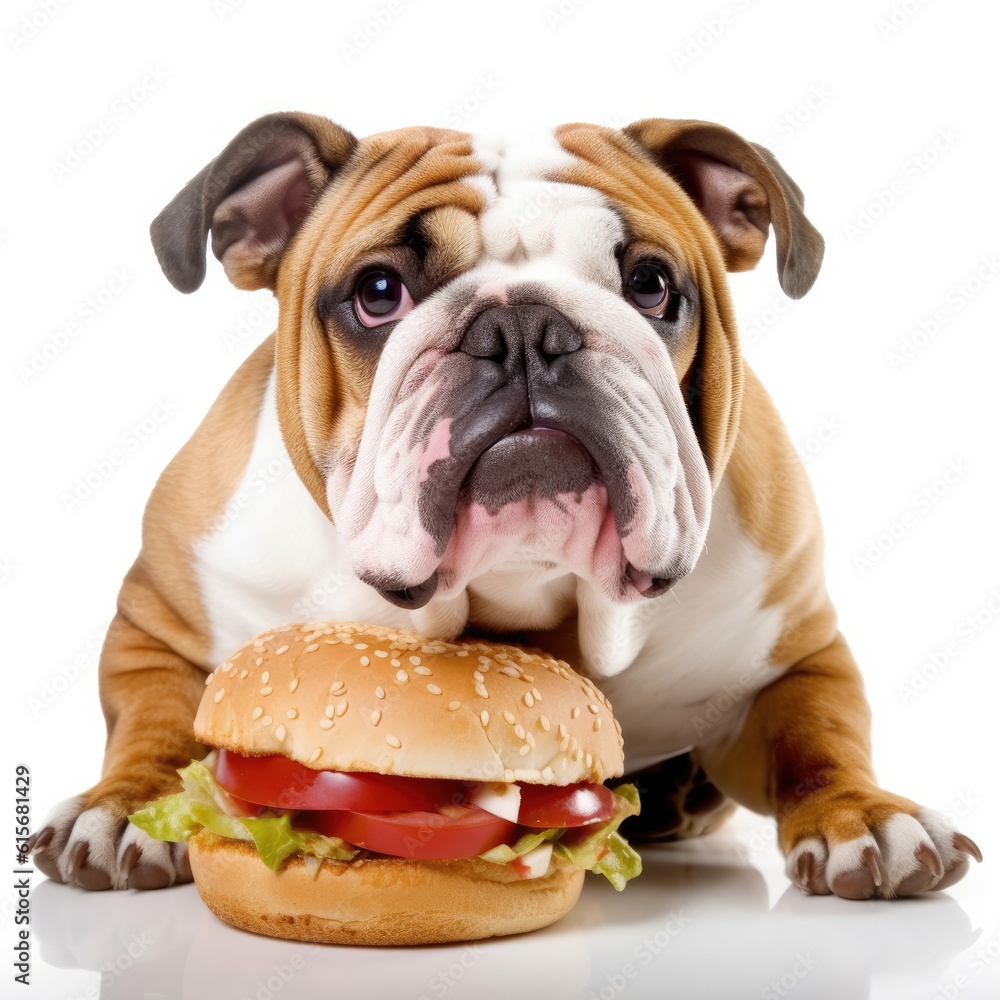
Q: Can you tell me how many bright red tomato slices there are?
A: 3